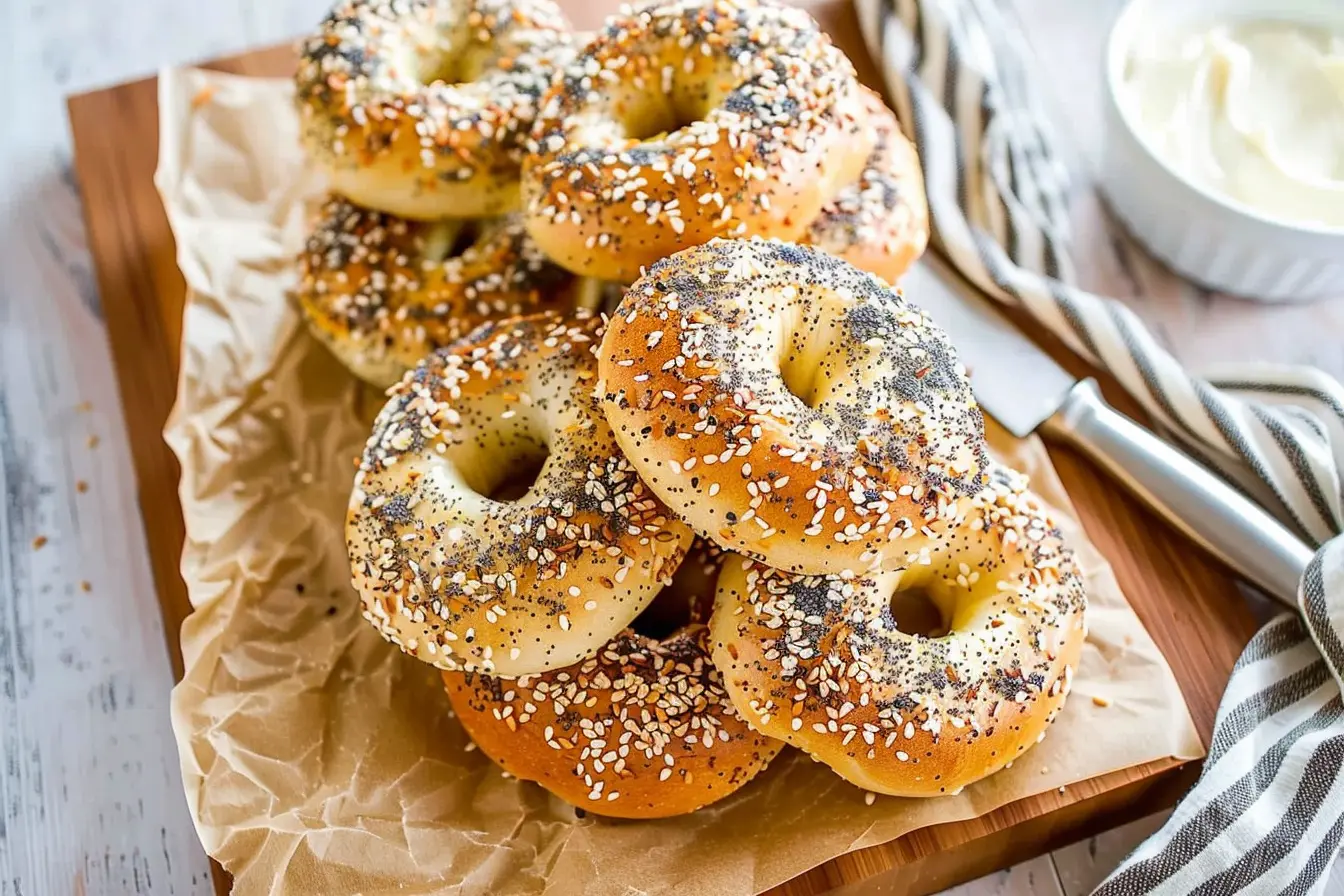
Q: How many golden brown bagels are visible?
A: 8